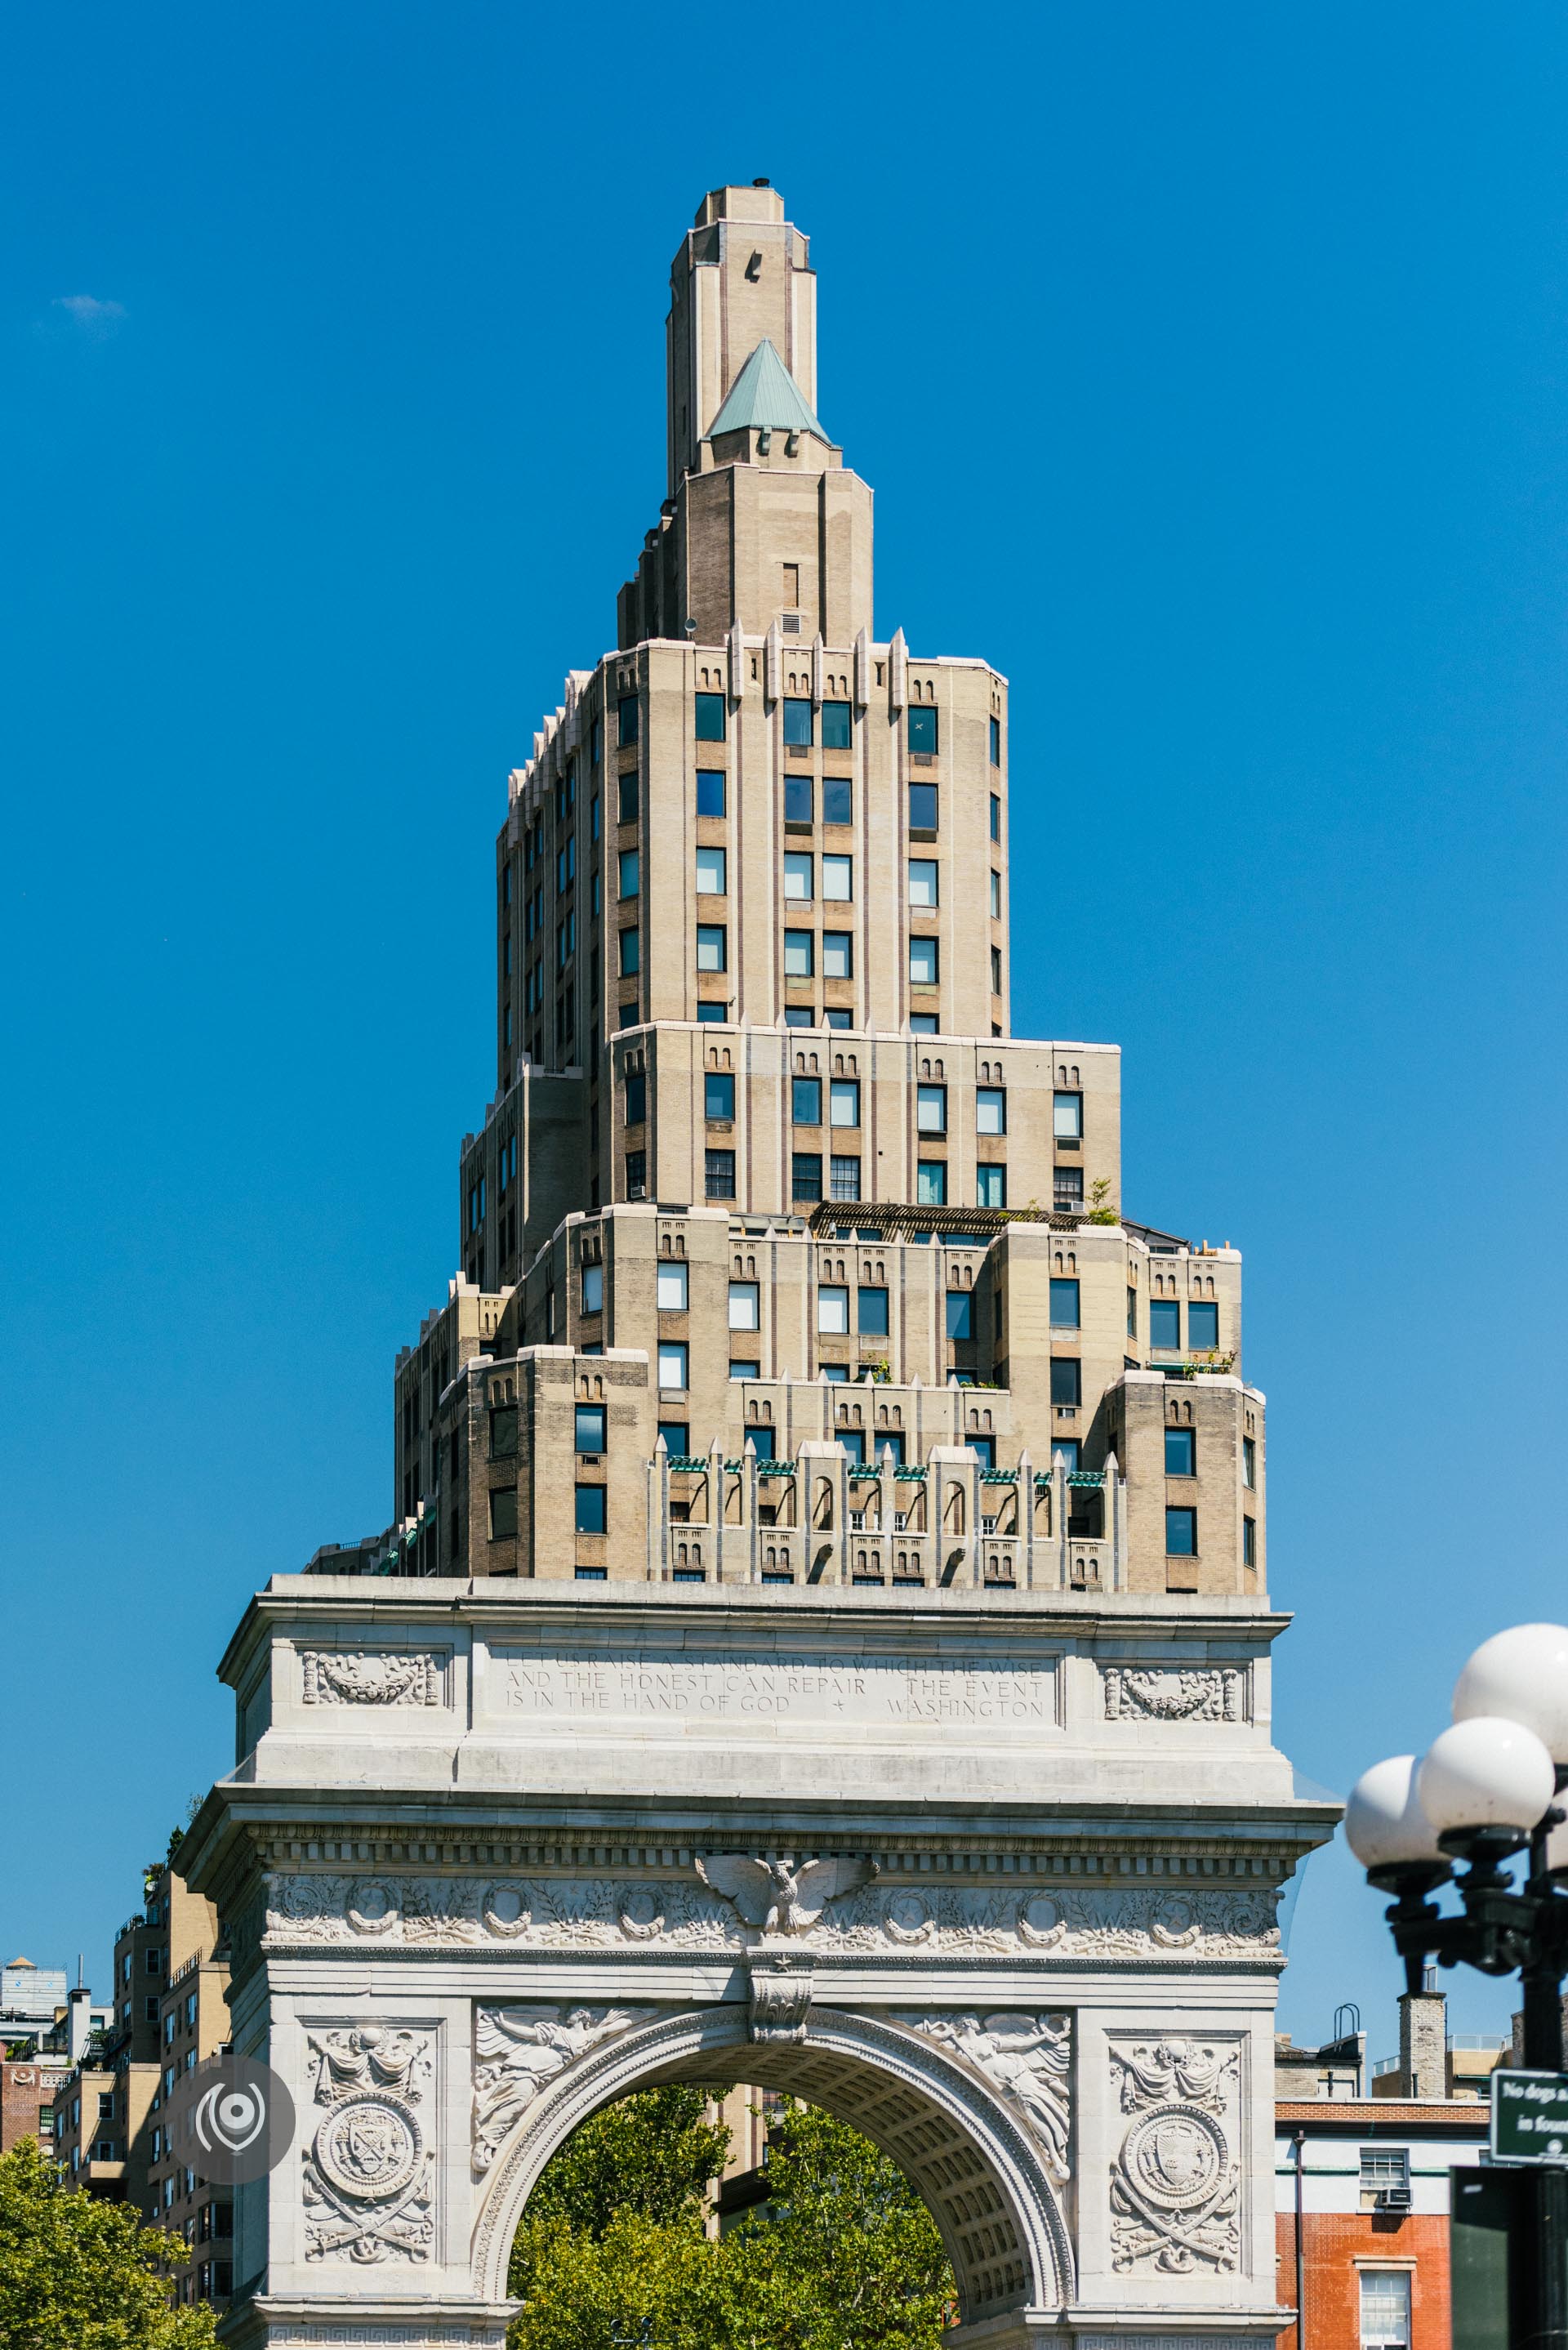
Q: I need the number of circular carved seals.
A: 2